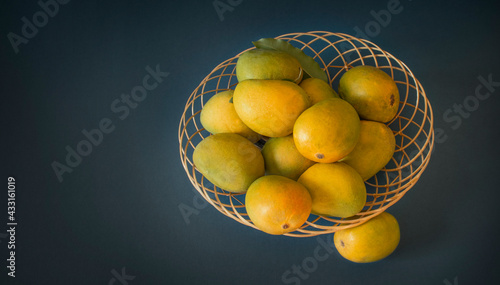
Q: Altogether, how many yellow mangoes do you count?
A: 12